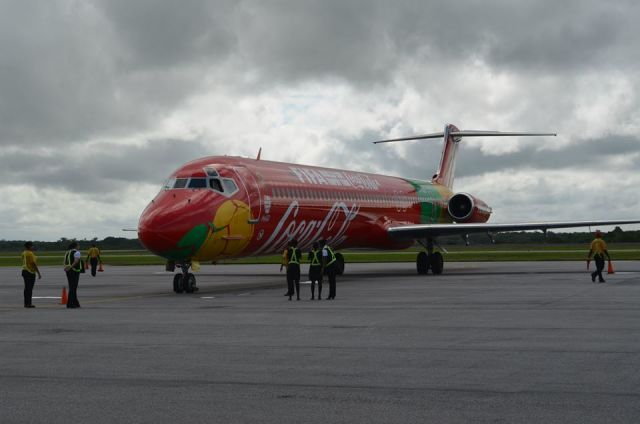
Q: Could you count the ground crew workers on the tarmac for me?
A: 8